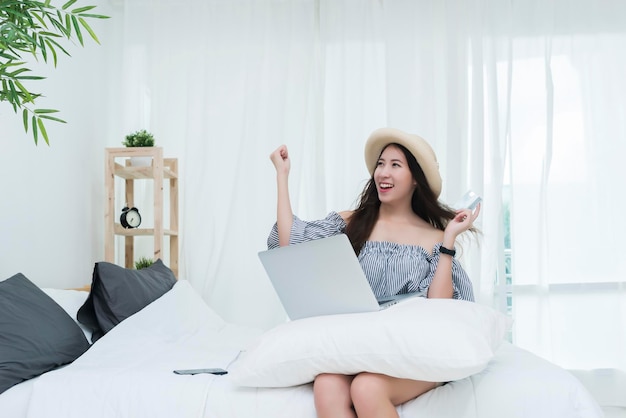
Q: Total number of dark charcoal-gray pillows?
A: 2